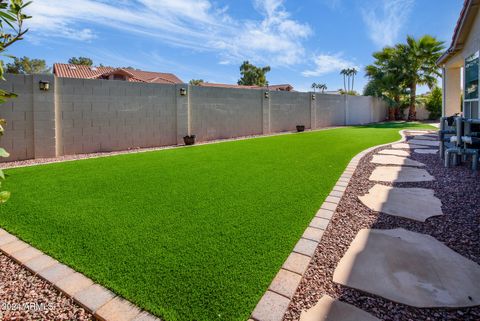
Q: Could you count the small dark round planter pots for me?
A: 2